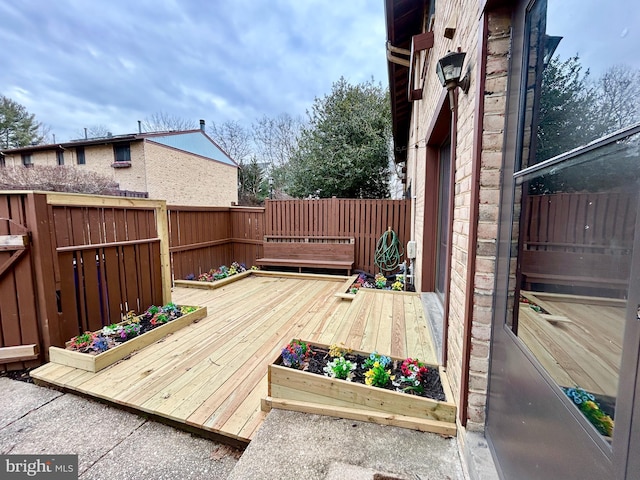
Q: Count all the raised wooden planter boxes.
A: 4